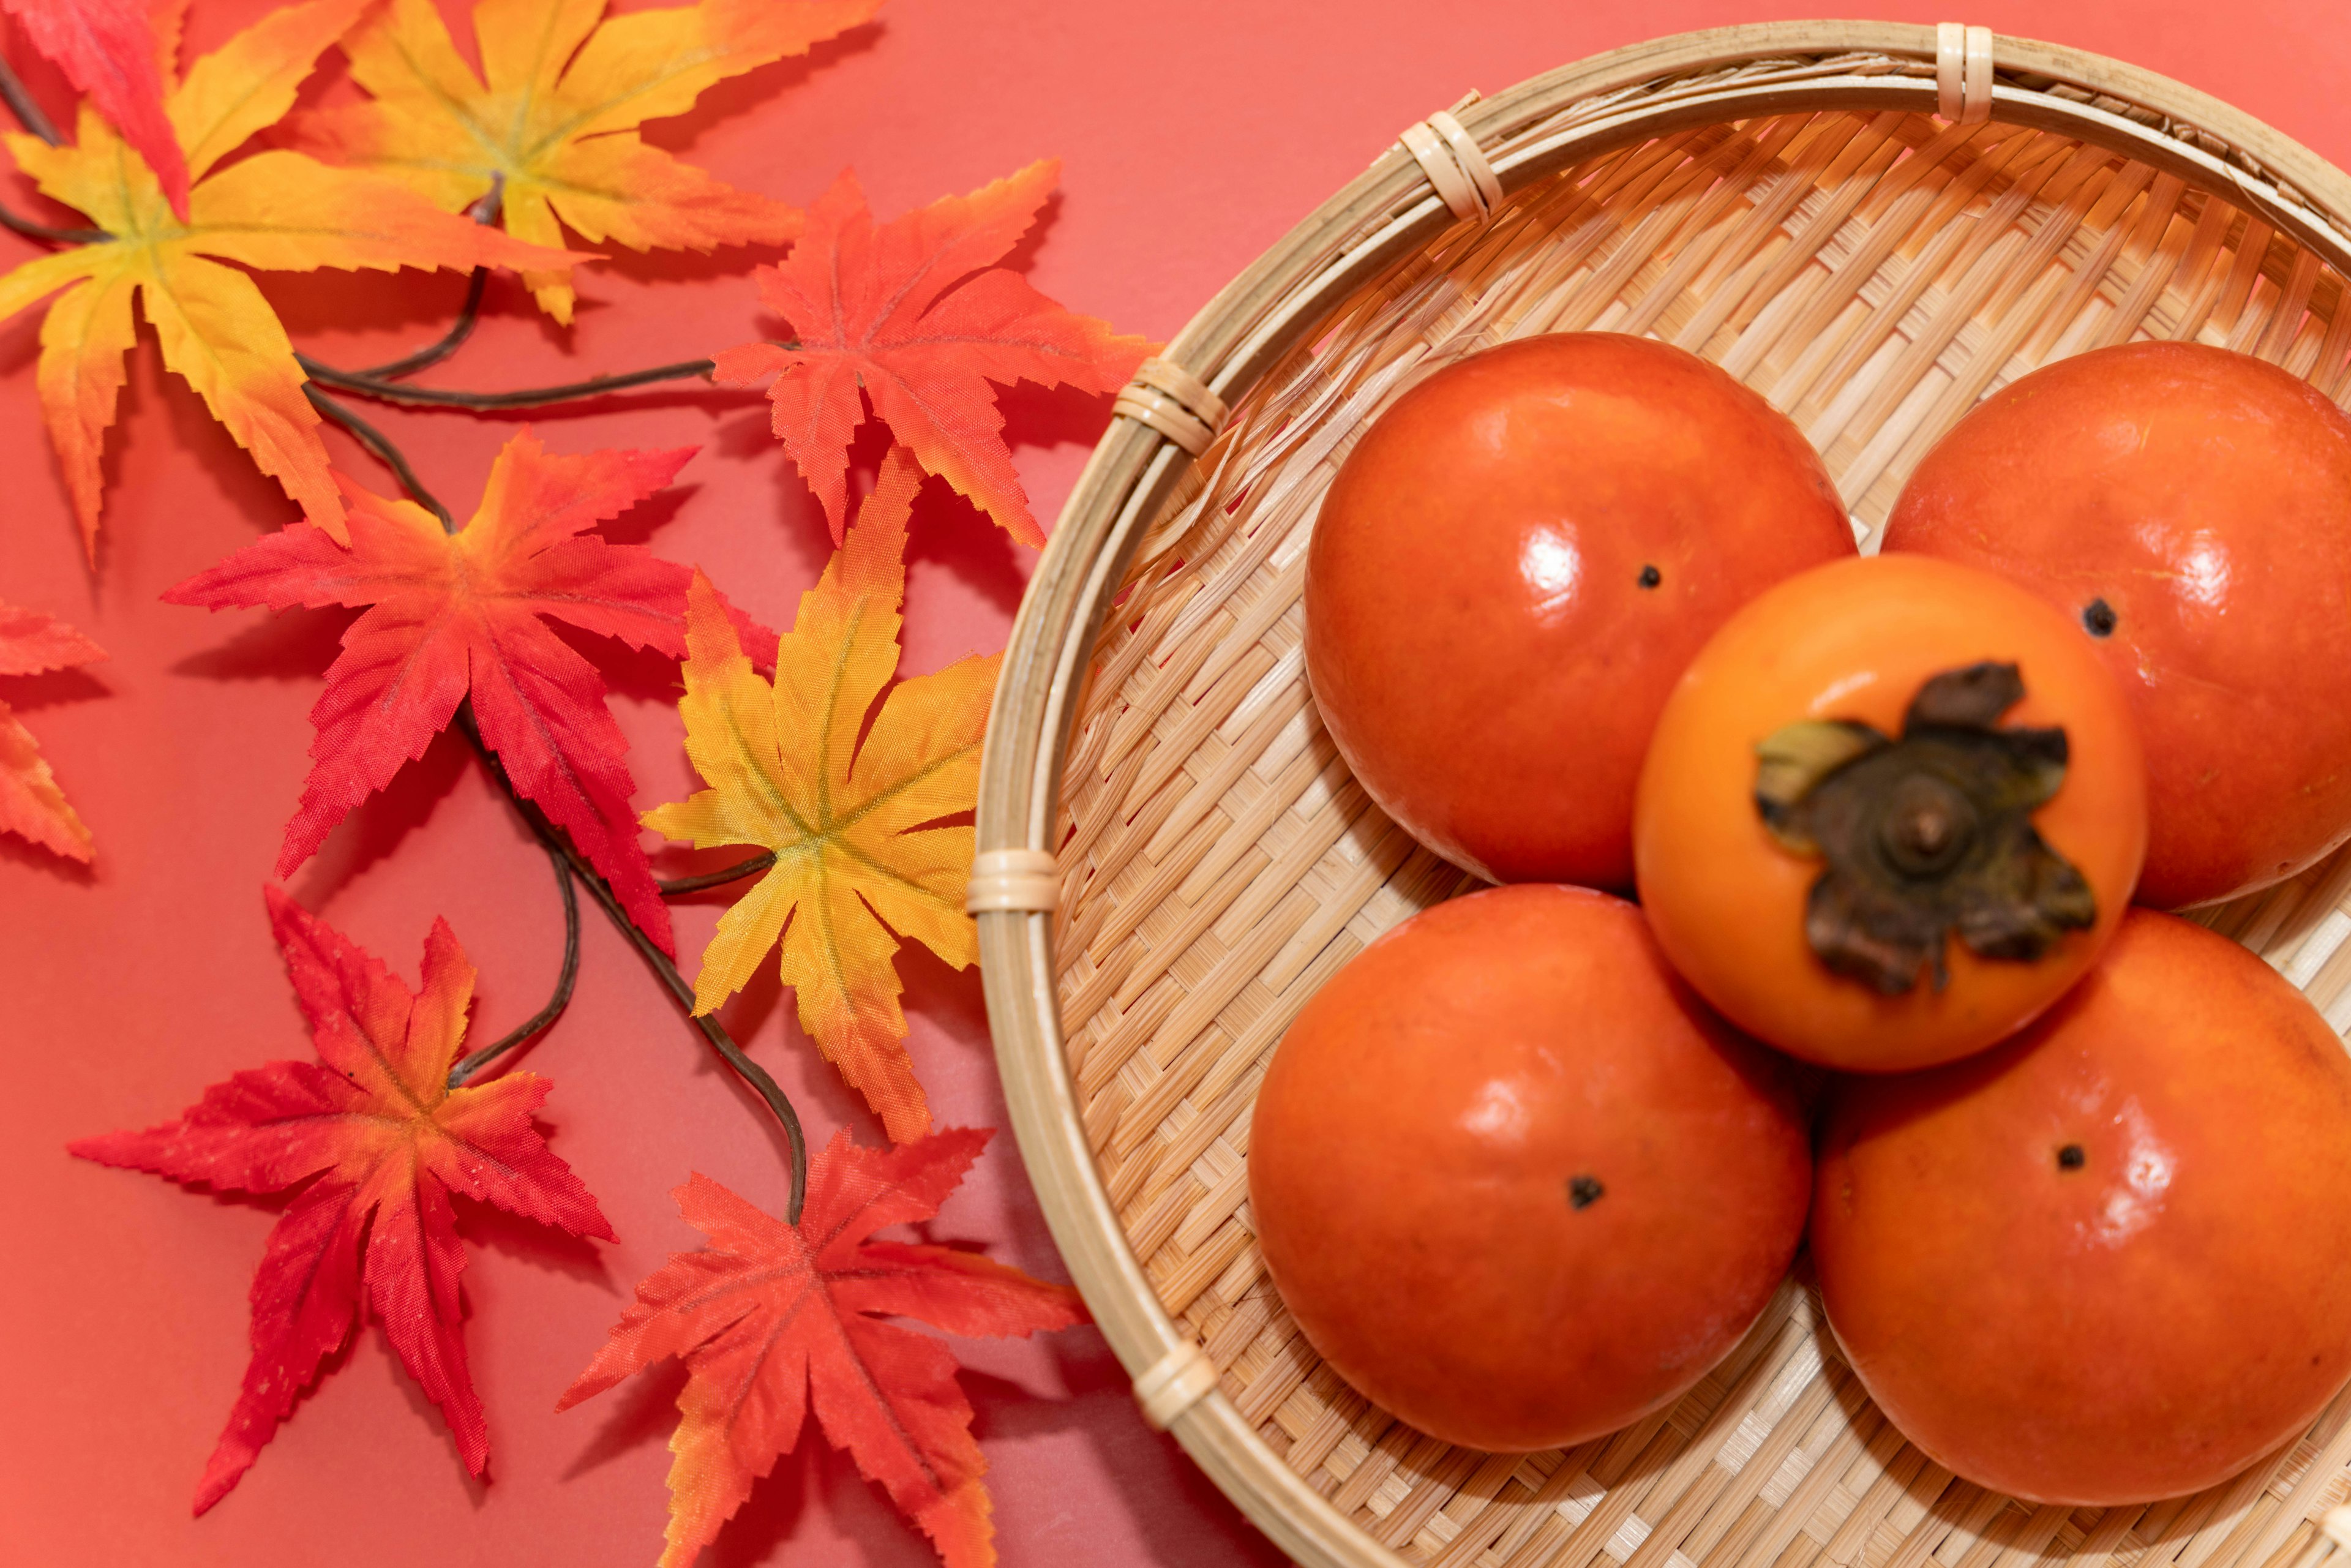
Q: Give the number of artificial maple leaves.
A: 9